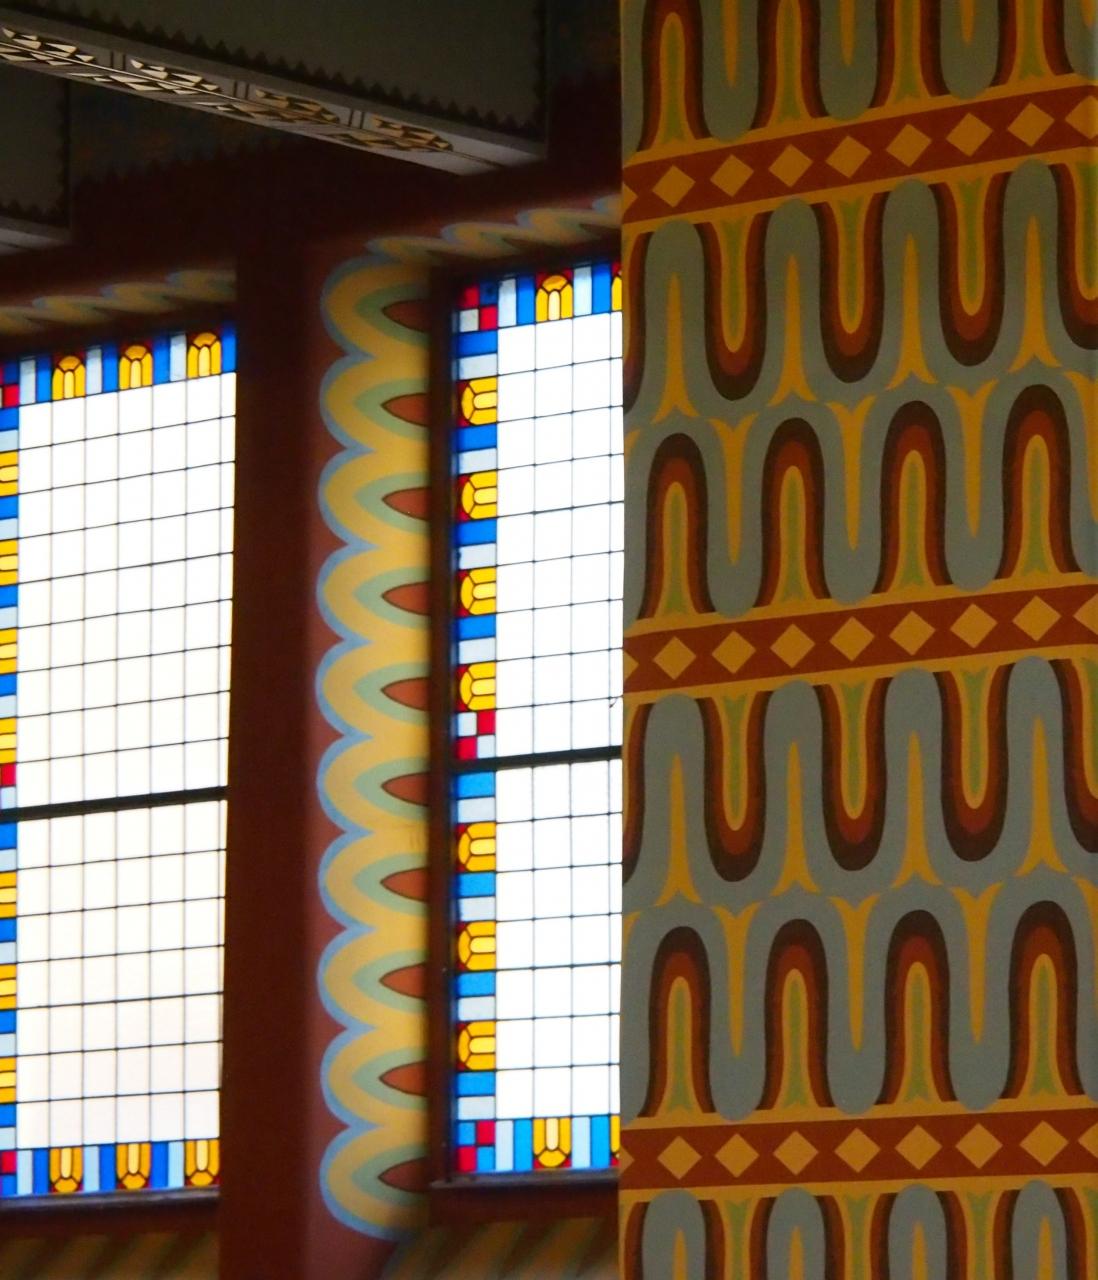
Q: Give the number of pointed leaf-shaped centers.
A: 10